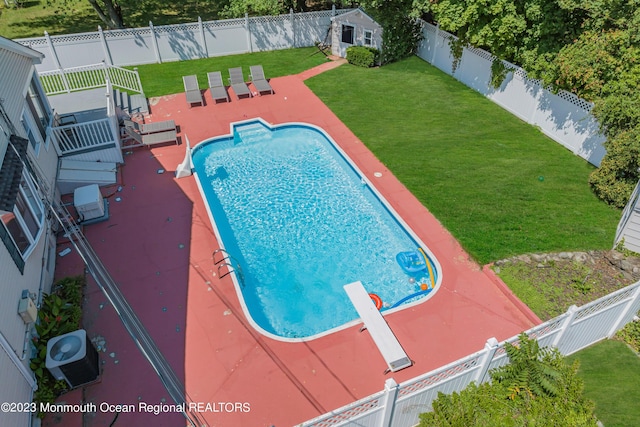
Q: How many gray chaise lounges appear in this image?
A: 6